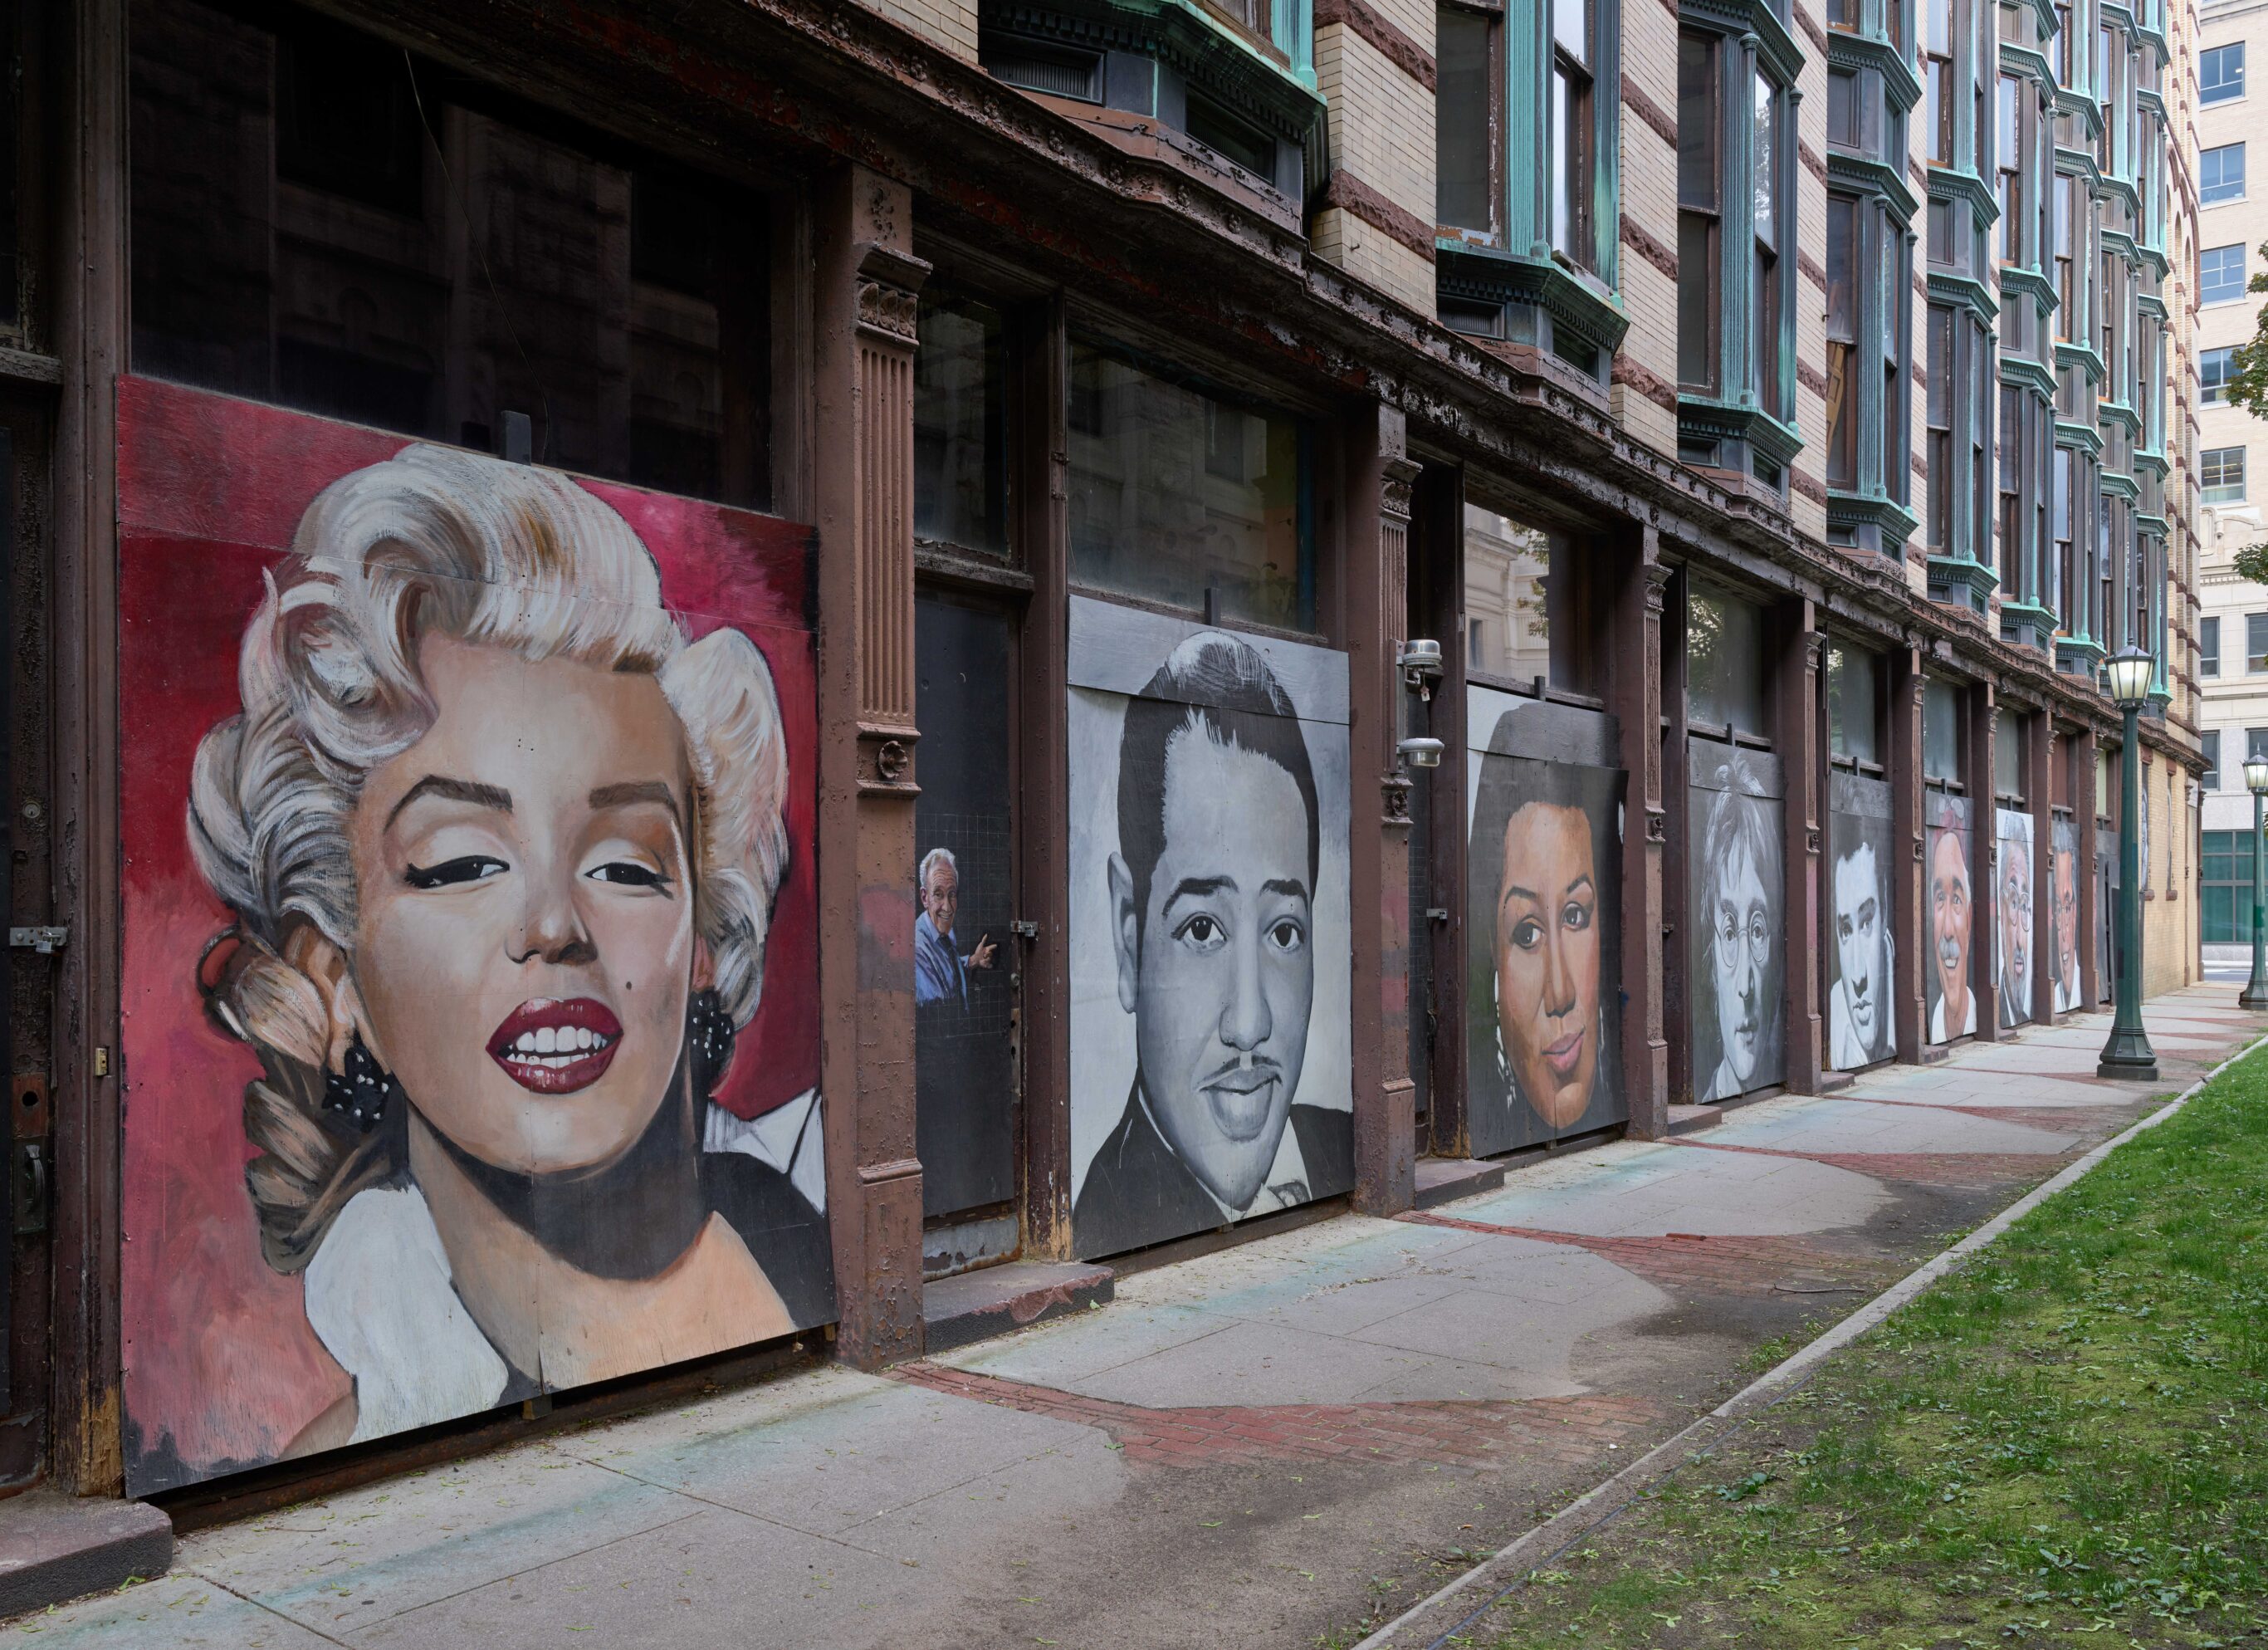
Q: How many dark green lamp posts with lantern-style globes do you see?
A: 2